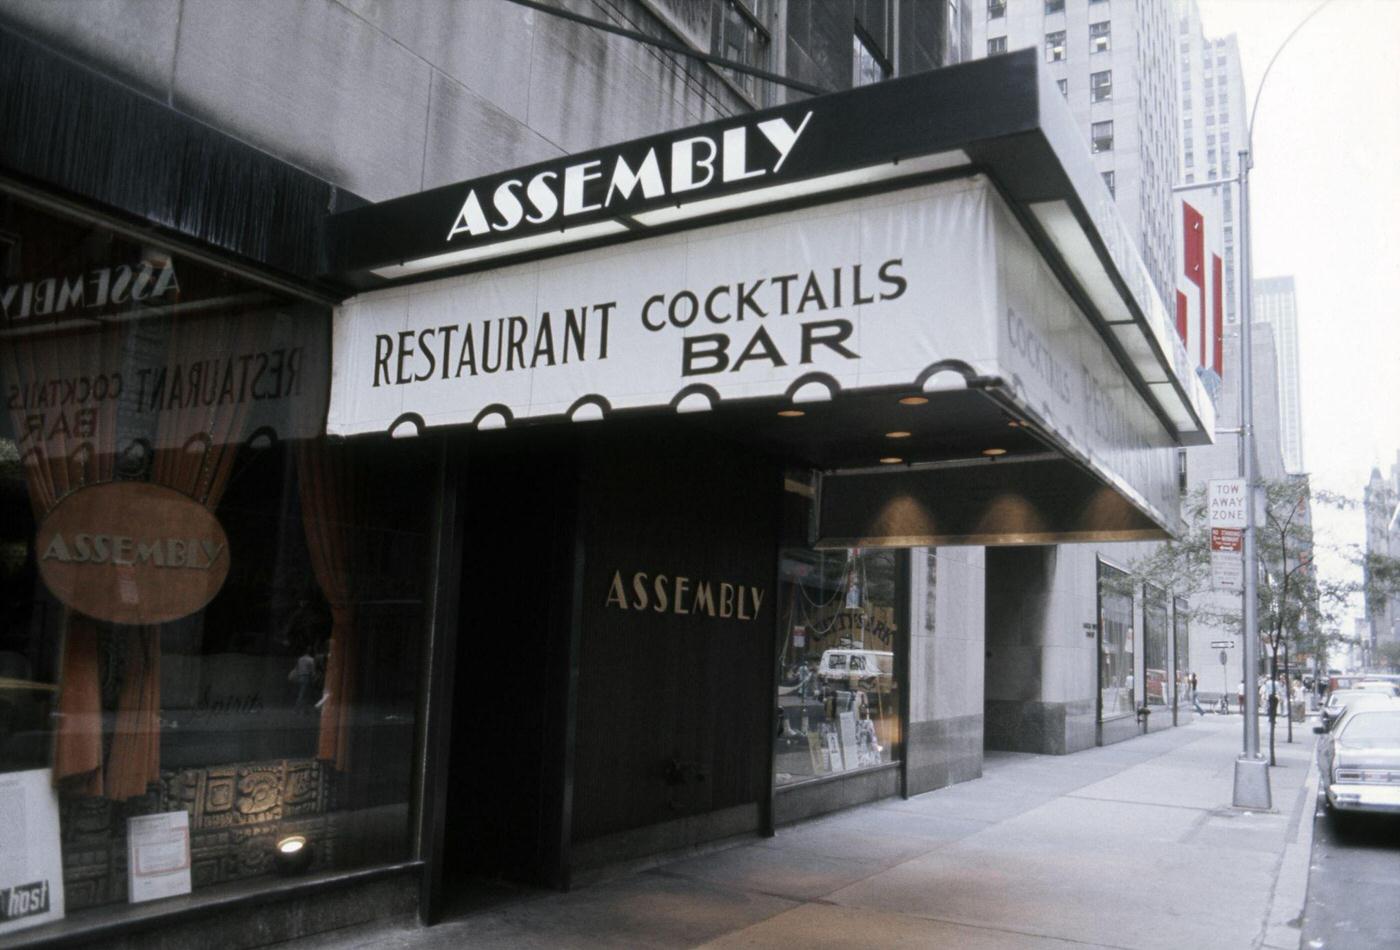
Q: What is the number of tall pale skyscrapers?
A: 3